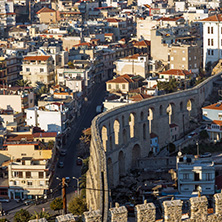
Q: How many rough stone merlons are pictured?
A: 8